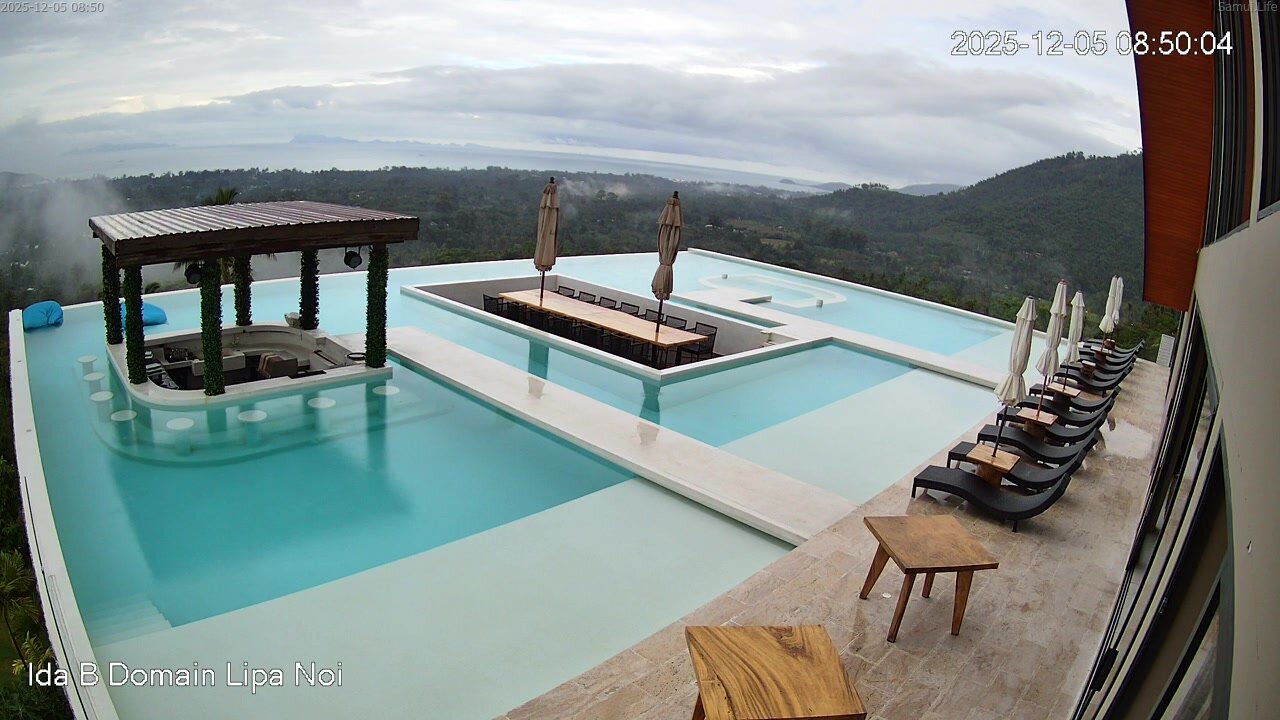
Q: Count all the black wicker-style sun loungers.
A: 12